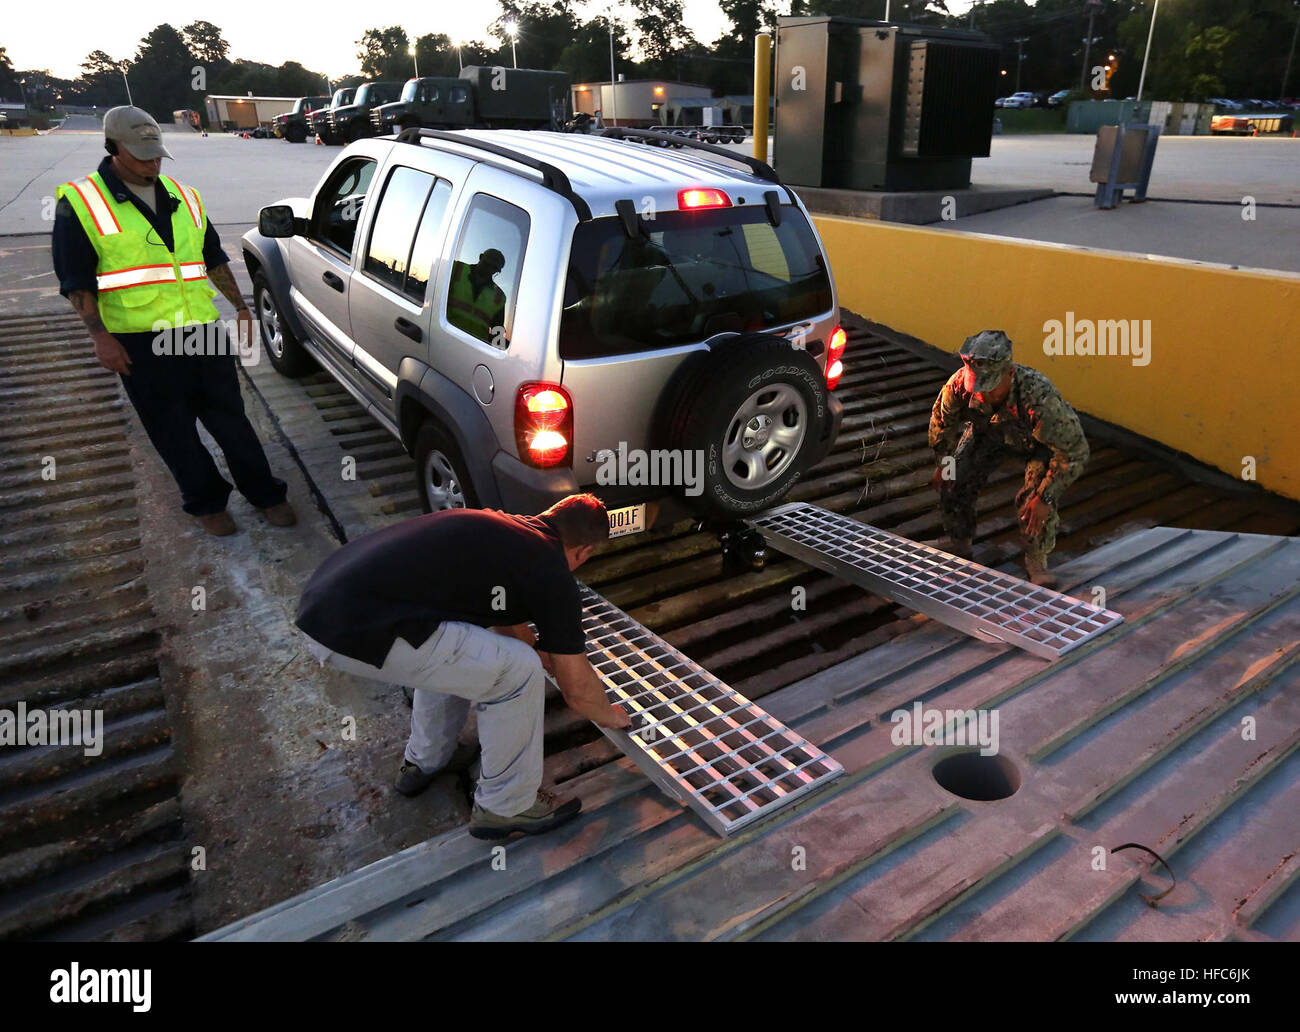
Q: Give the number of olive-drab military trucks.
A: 4